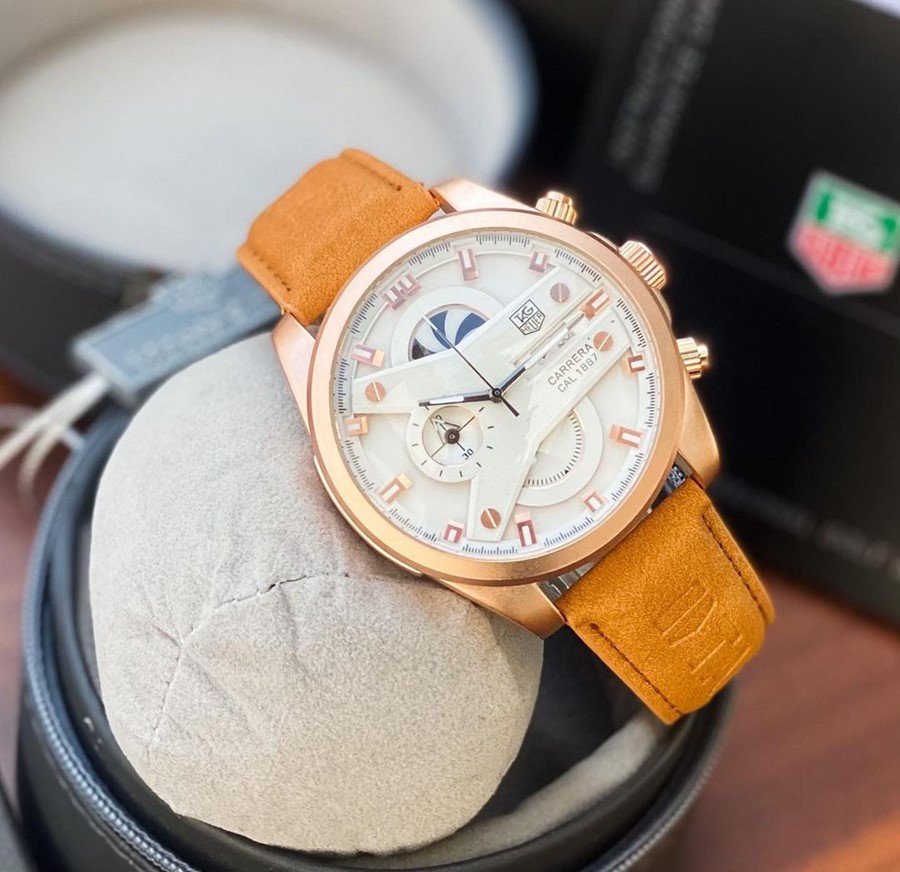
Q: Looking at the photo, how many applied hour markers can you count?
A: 12